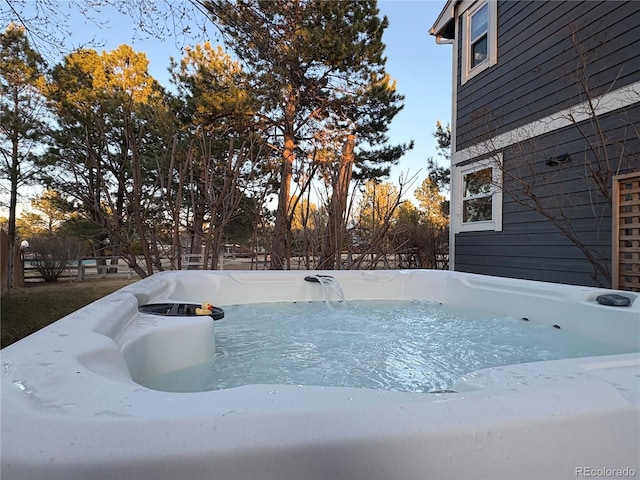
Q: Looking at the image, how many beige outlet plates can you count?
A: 0